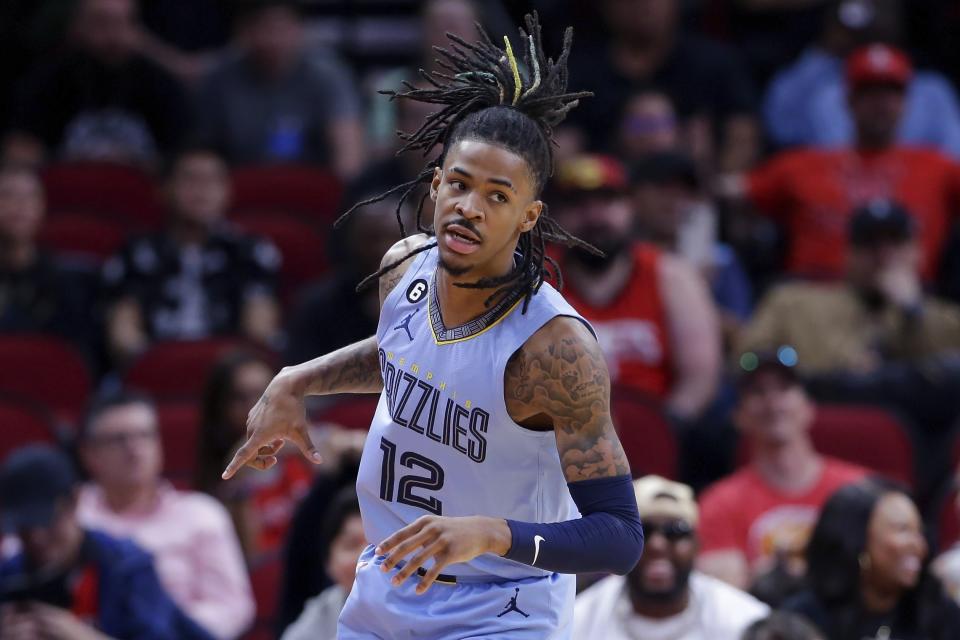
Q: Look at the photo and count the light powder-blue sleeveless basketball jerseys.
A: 1